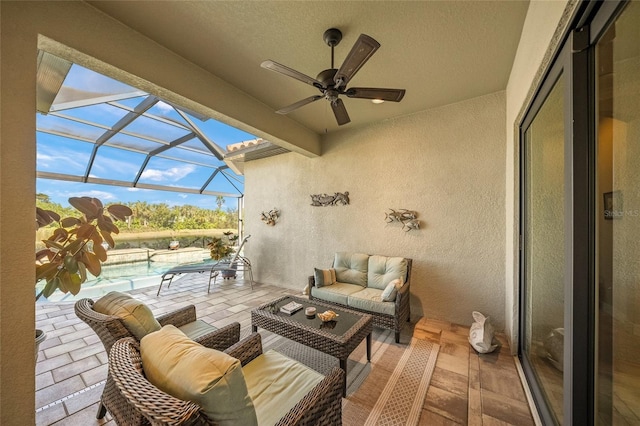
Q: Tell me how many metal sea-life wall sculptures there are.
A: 3